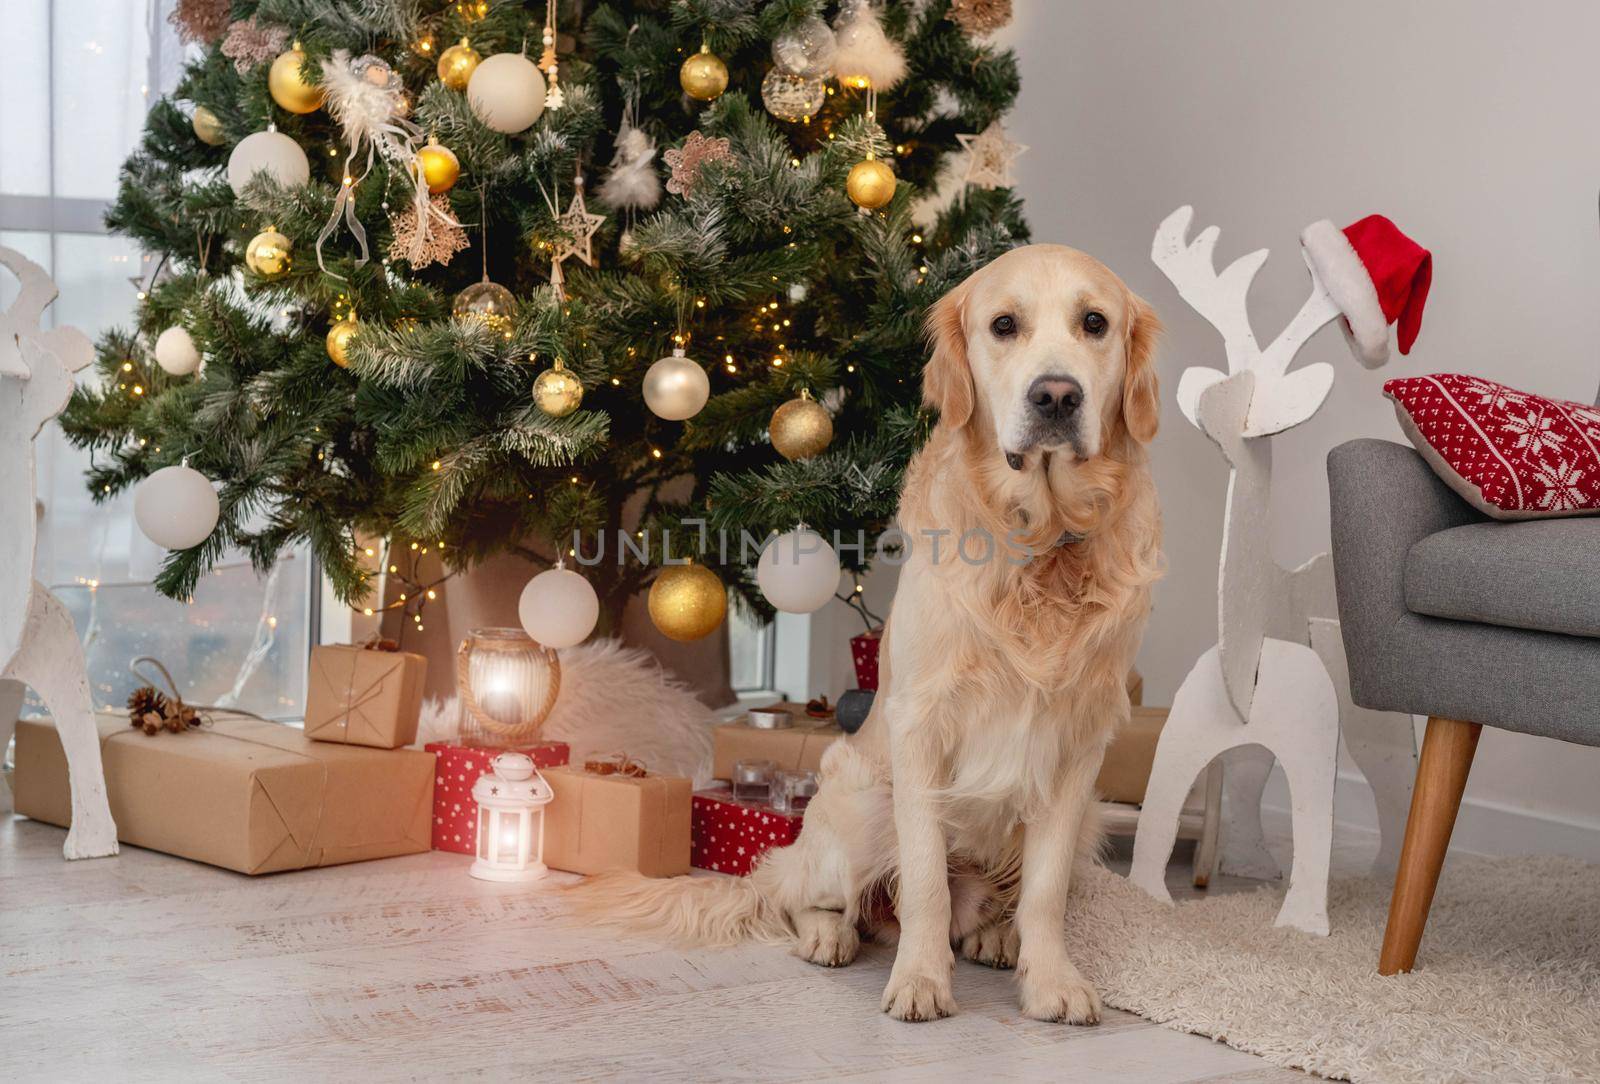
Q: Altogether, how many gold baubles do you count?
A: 11